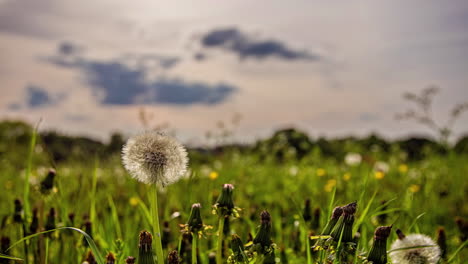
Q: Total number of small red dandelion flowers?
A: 0